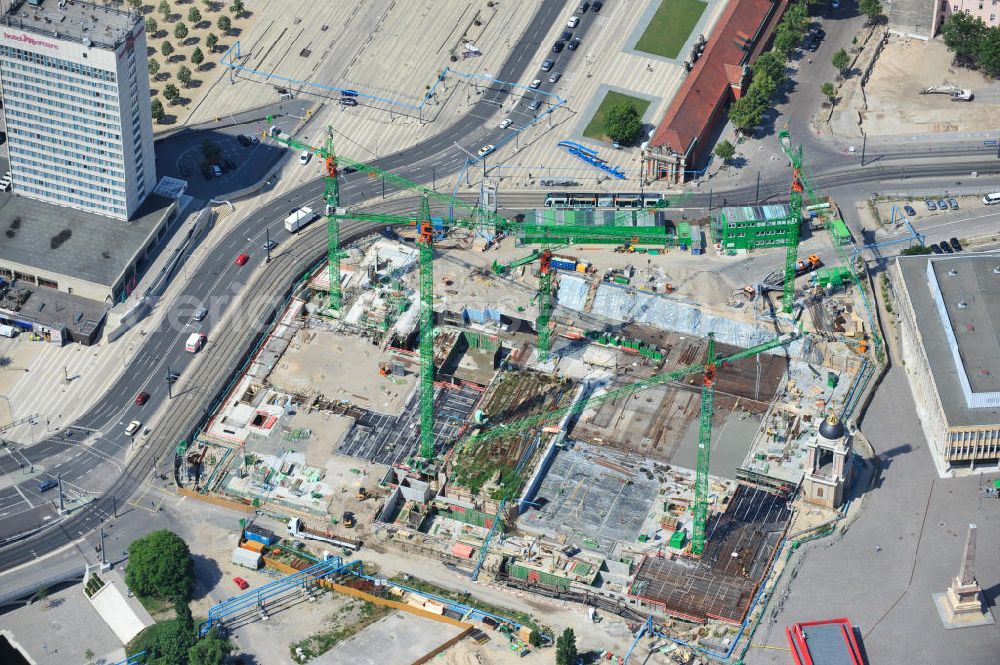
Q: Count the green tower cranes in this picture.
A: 5